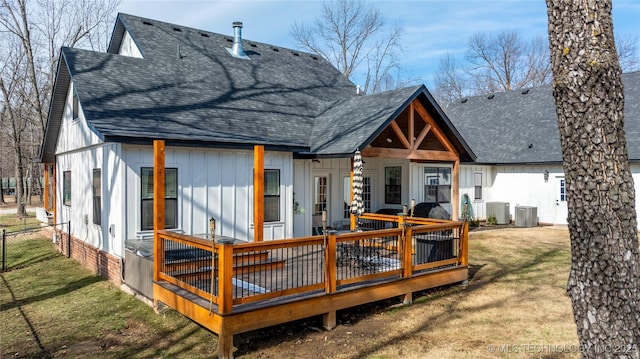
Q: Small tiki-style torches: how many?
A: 5